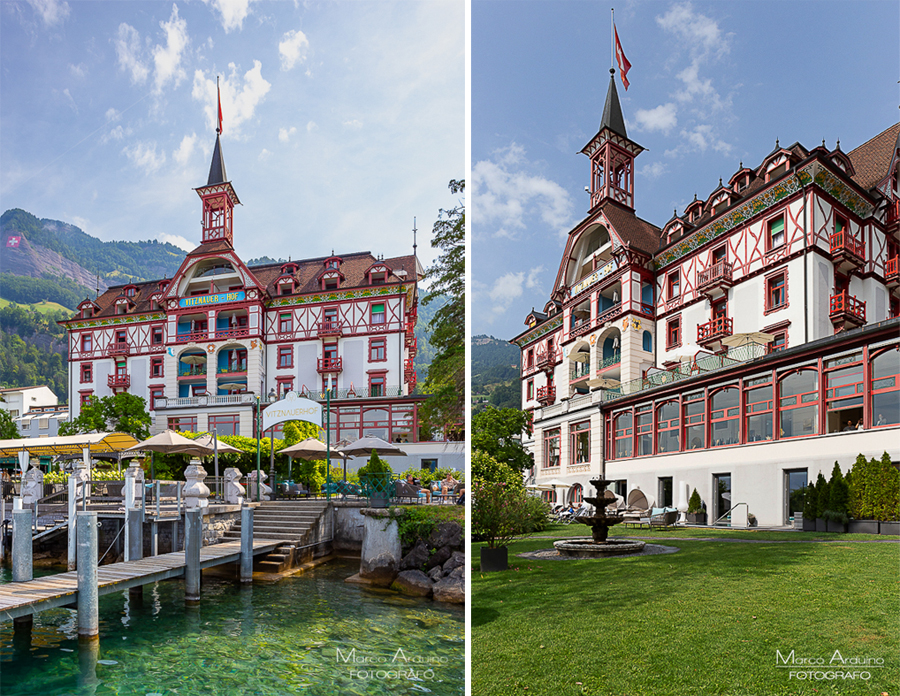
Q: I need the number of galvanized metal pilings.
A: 5